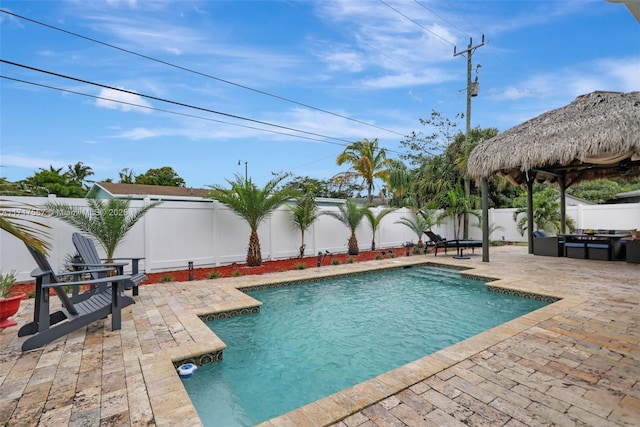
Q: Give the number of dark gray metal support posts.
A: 3